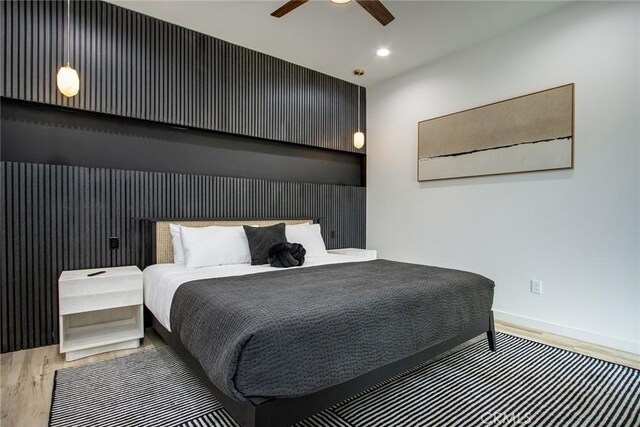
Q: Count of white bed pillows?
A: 4